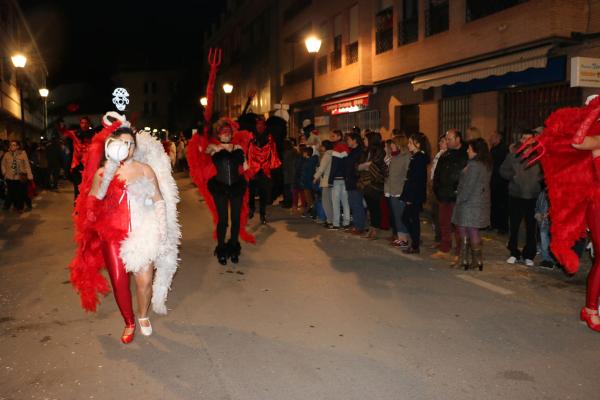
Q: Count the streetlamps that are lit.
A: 5